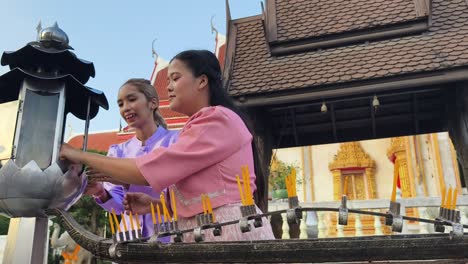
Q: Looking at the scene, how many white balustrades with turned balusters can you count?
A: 1